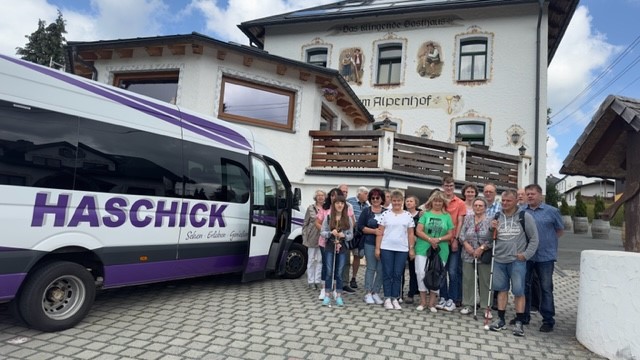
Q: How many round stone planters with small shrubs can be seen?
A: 3